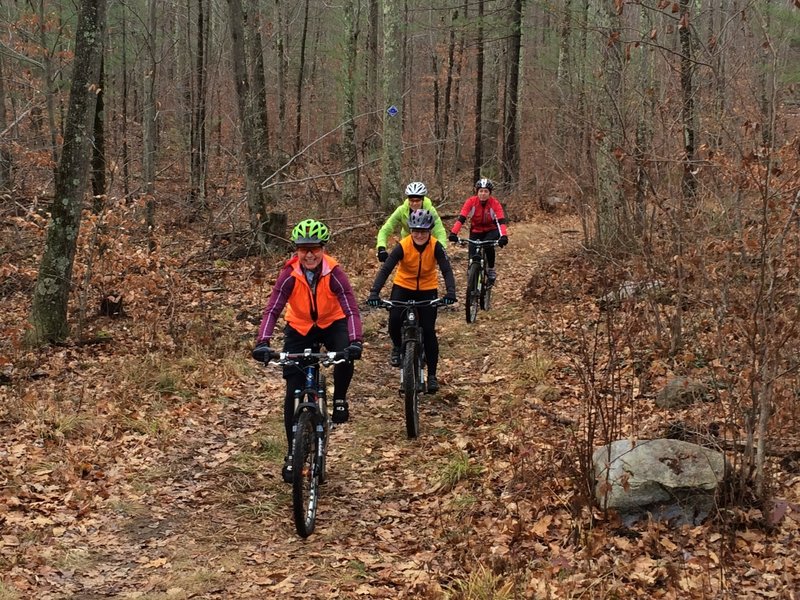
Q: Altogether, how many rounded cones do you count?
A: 0